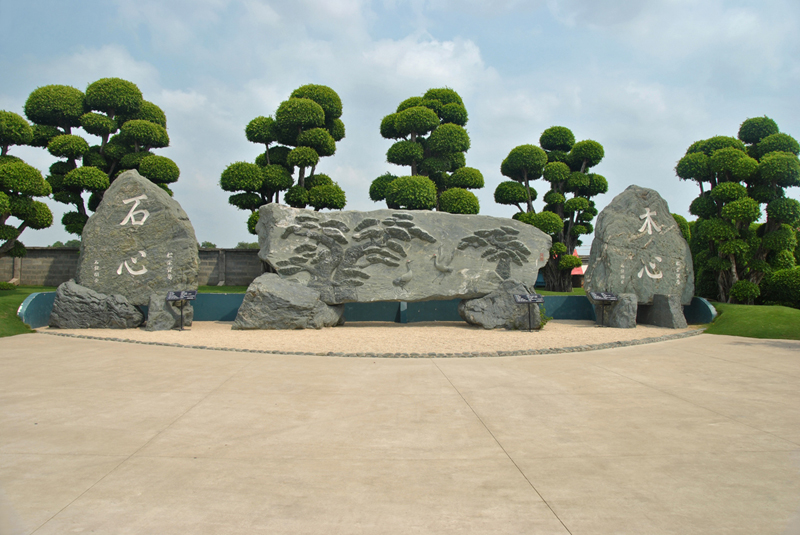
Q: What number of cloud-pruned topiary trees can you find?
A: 6